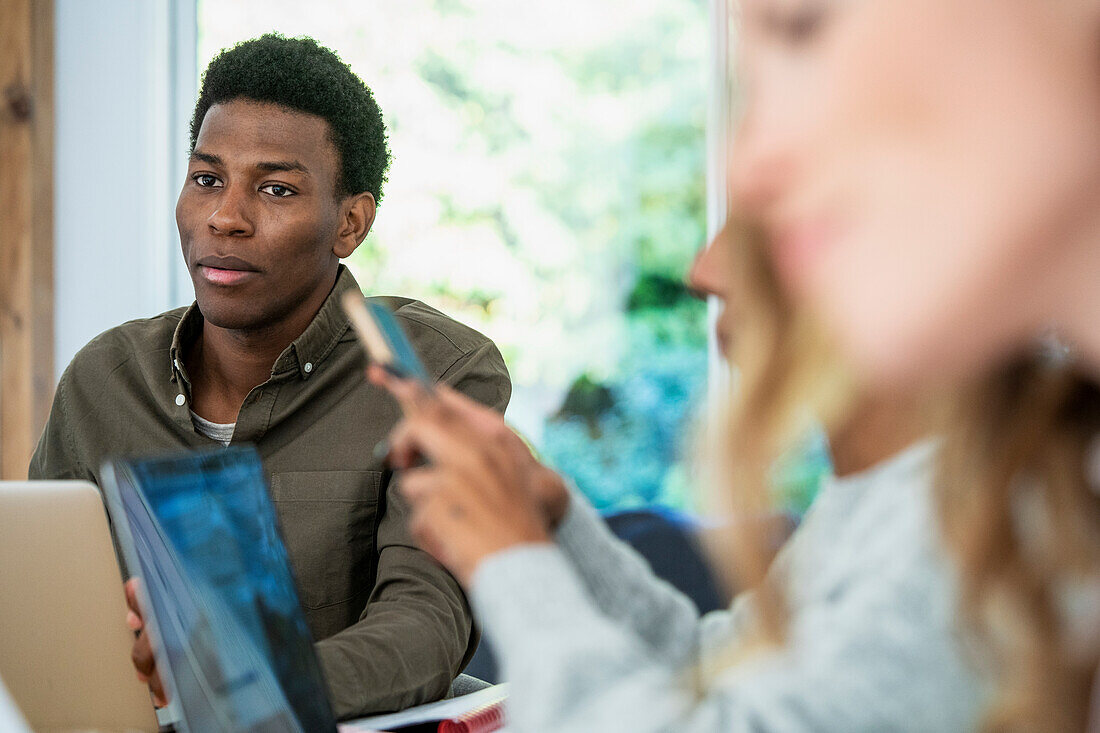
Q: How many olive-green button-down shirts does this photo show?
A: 1